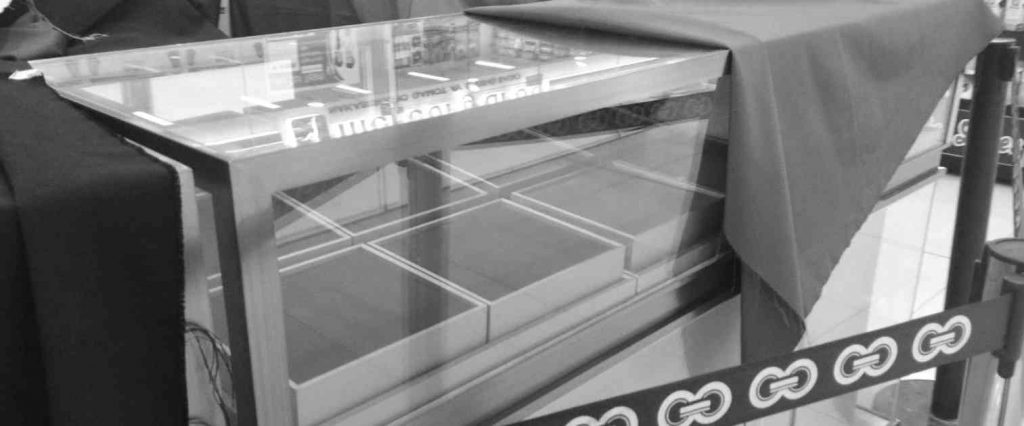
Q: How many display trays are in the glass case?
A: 6